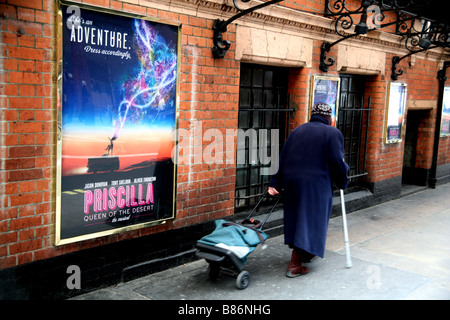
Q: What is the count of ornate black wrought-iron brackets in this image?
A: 3